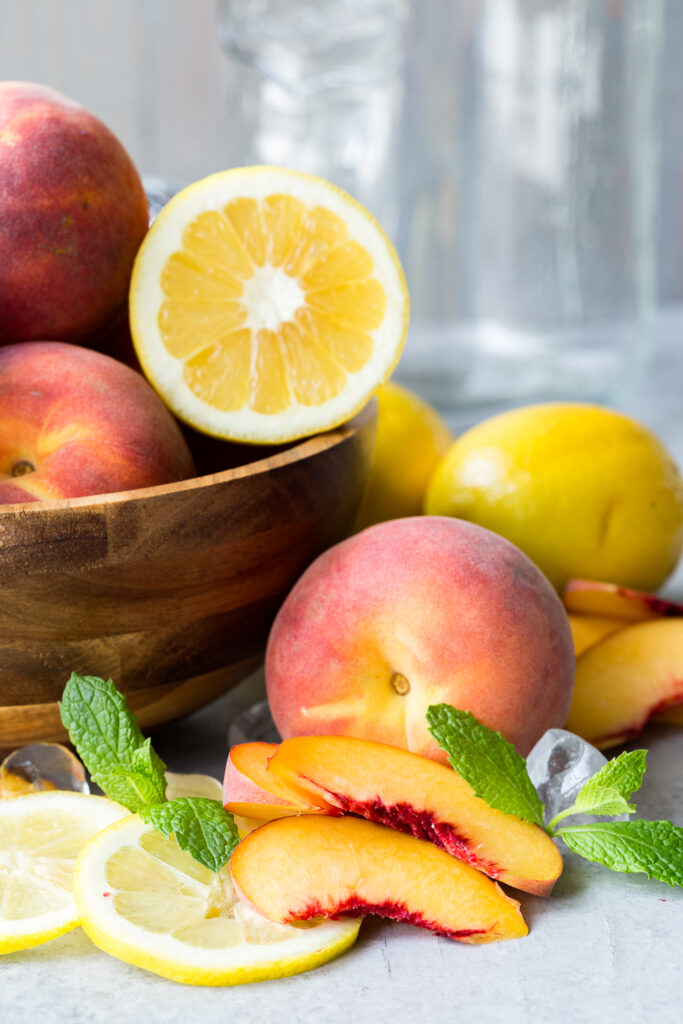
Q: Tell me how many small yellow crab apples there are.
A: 0